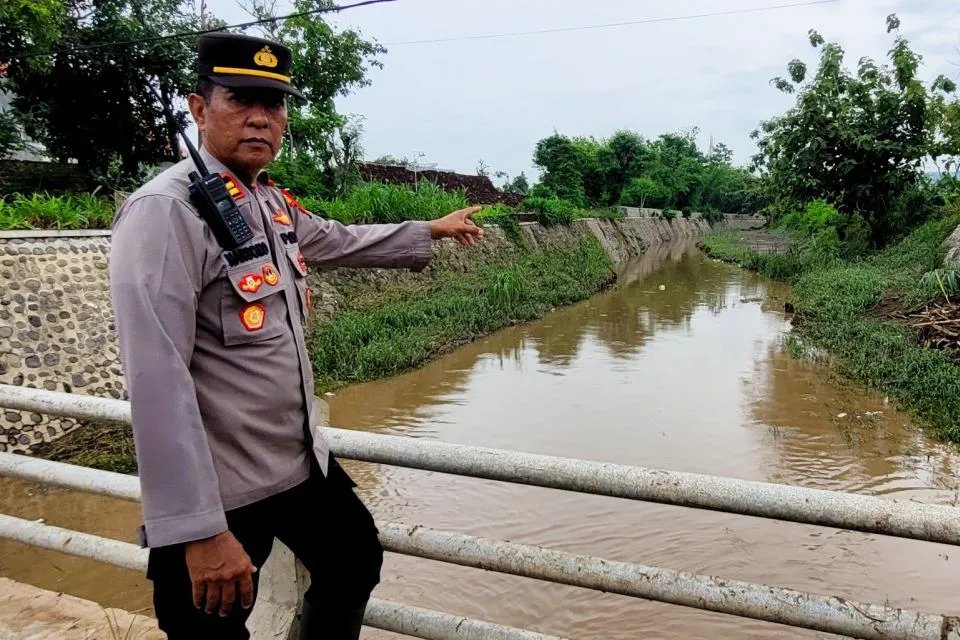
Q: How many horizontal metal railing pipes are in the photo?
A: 3